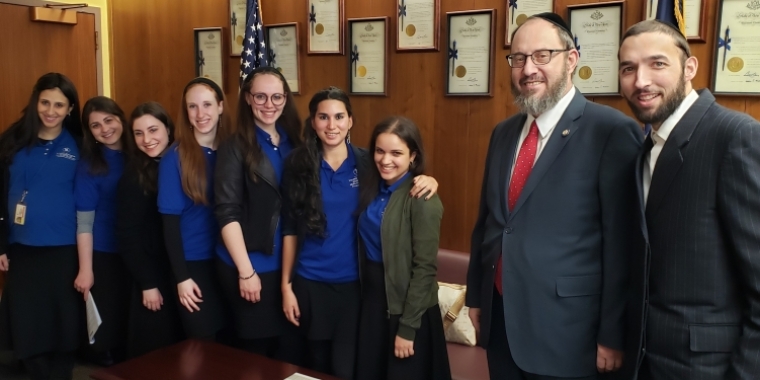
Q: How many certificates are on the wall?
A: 11